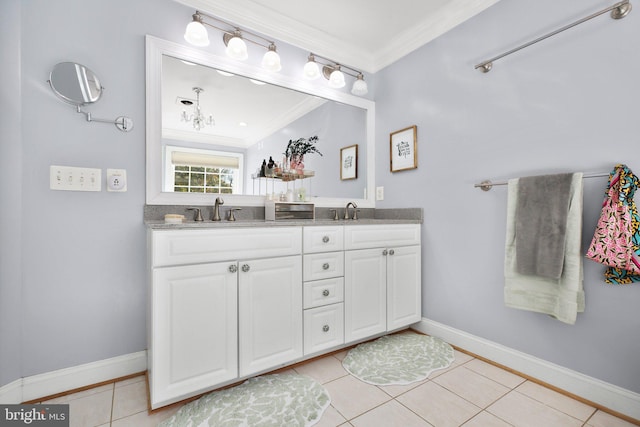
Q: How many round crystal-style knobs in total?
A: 8